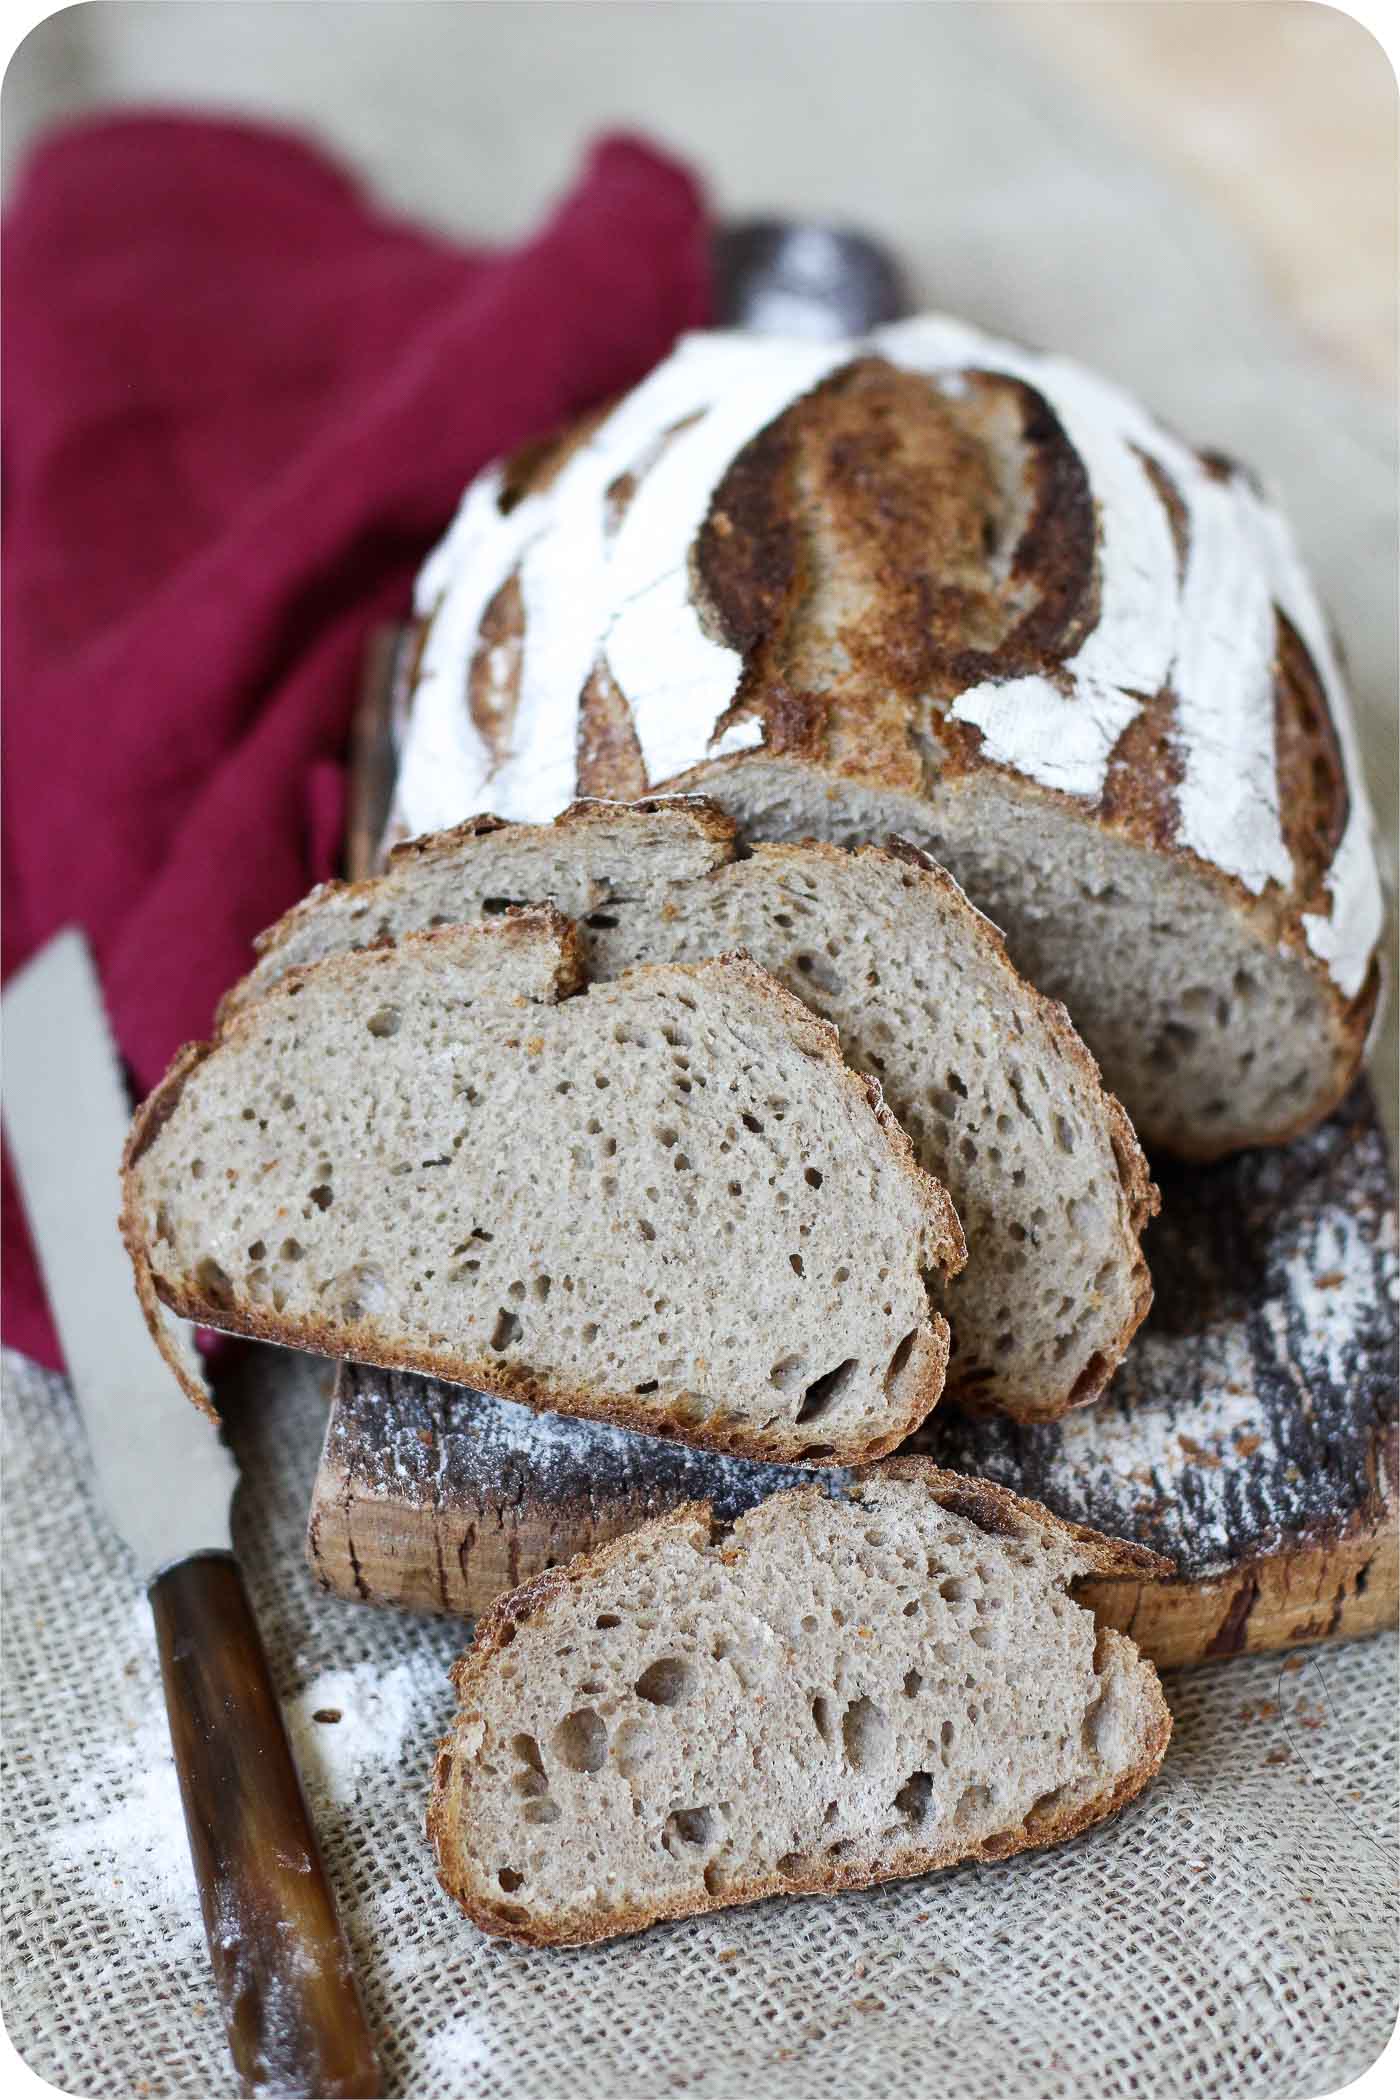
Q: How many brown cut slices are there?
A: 3